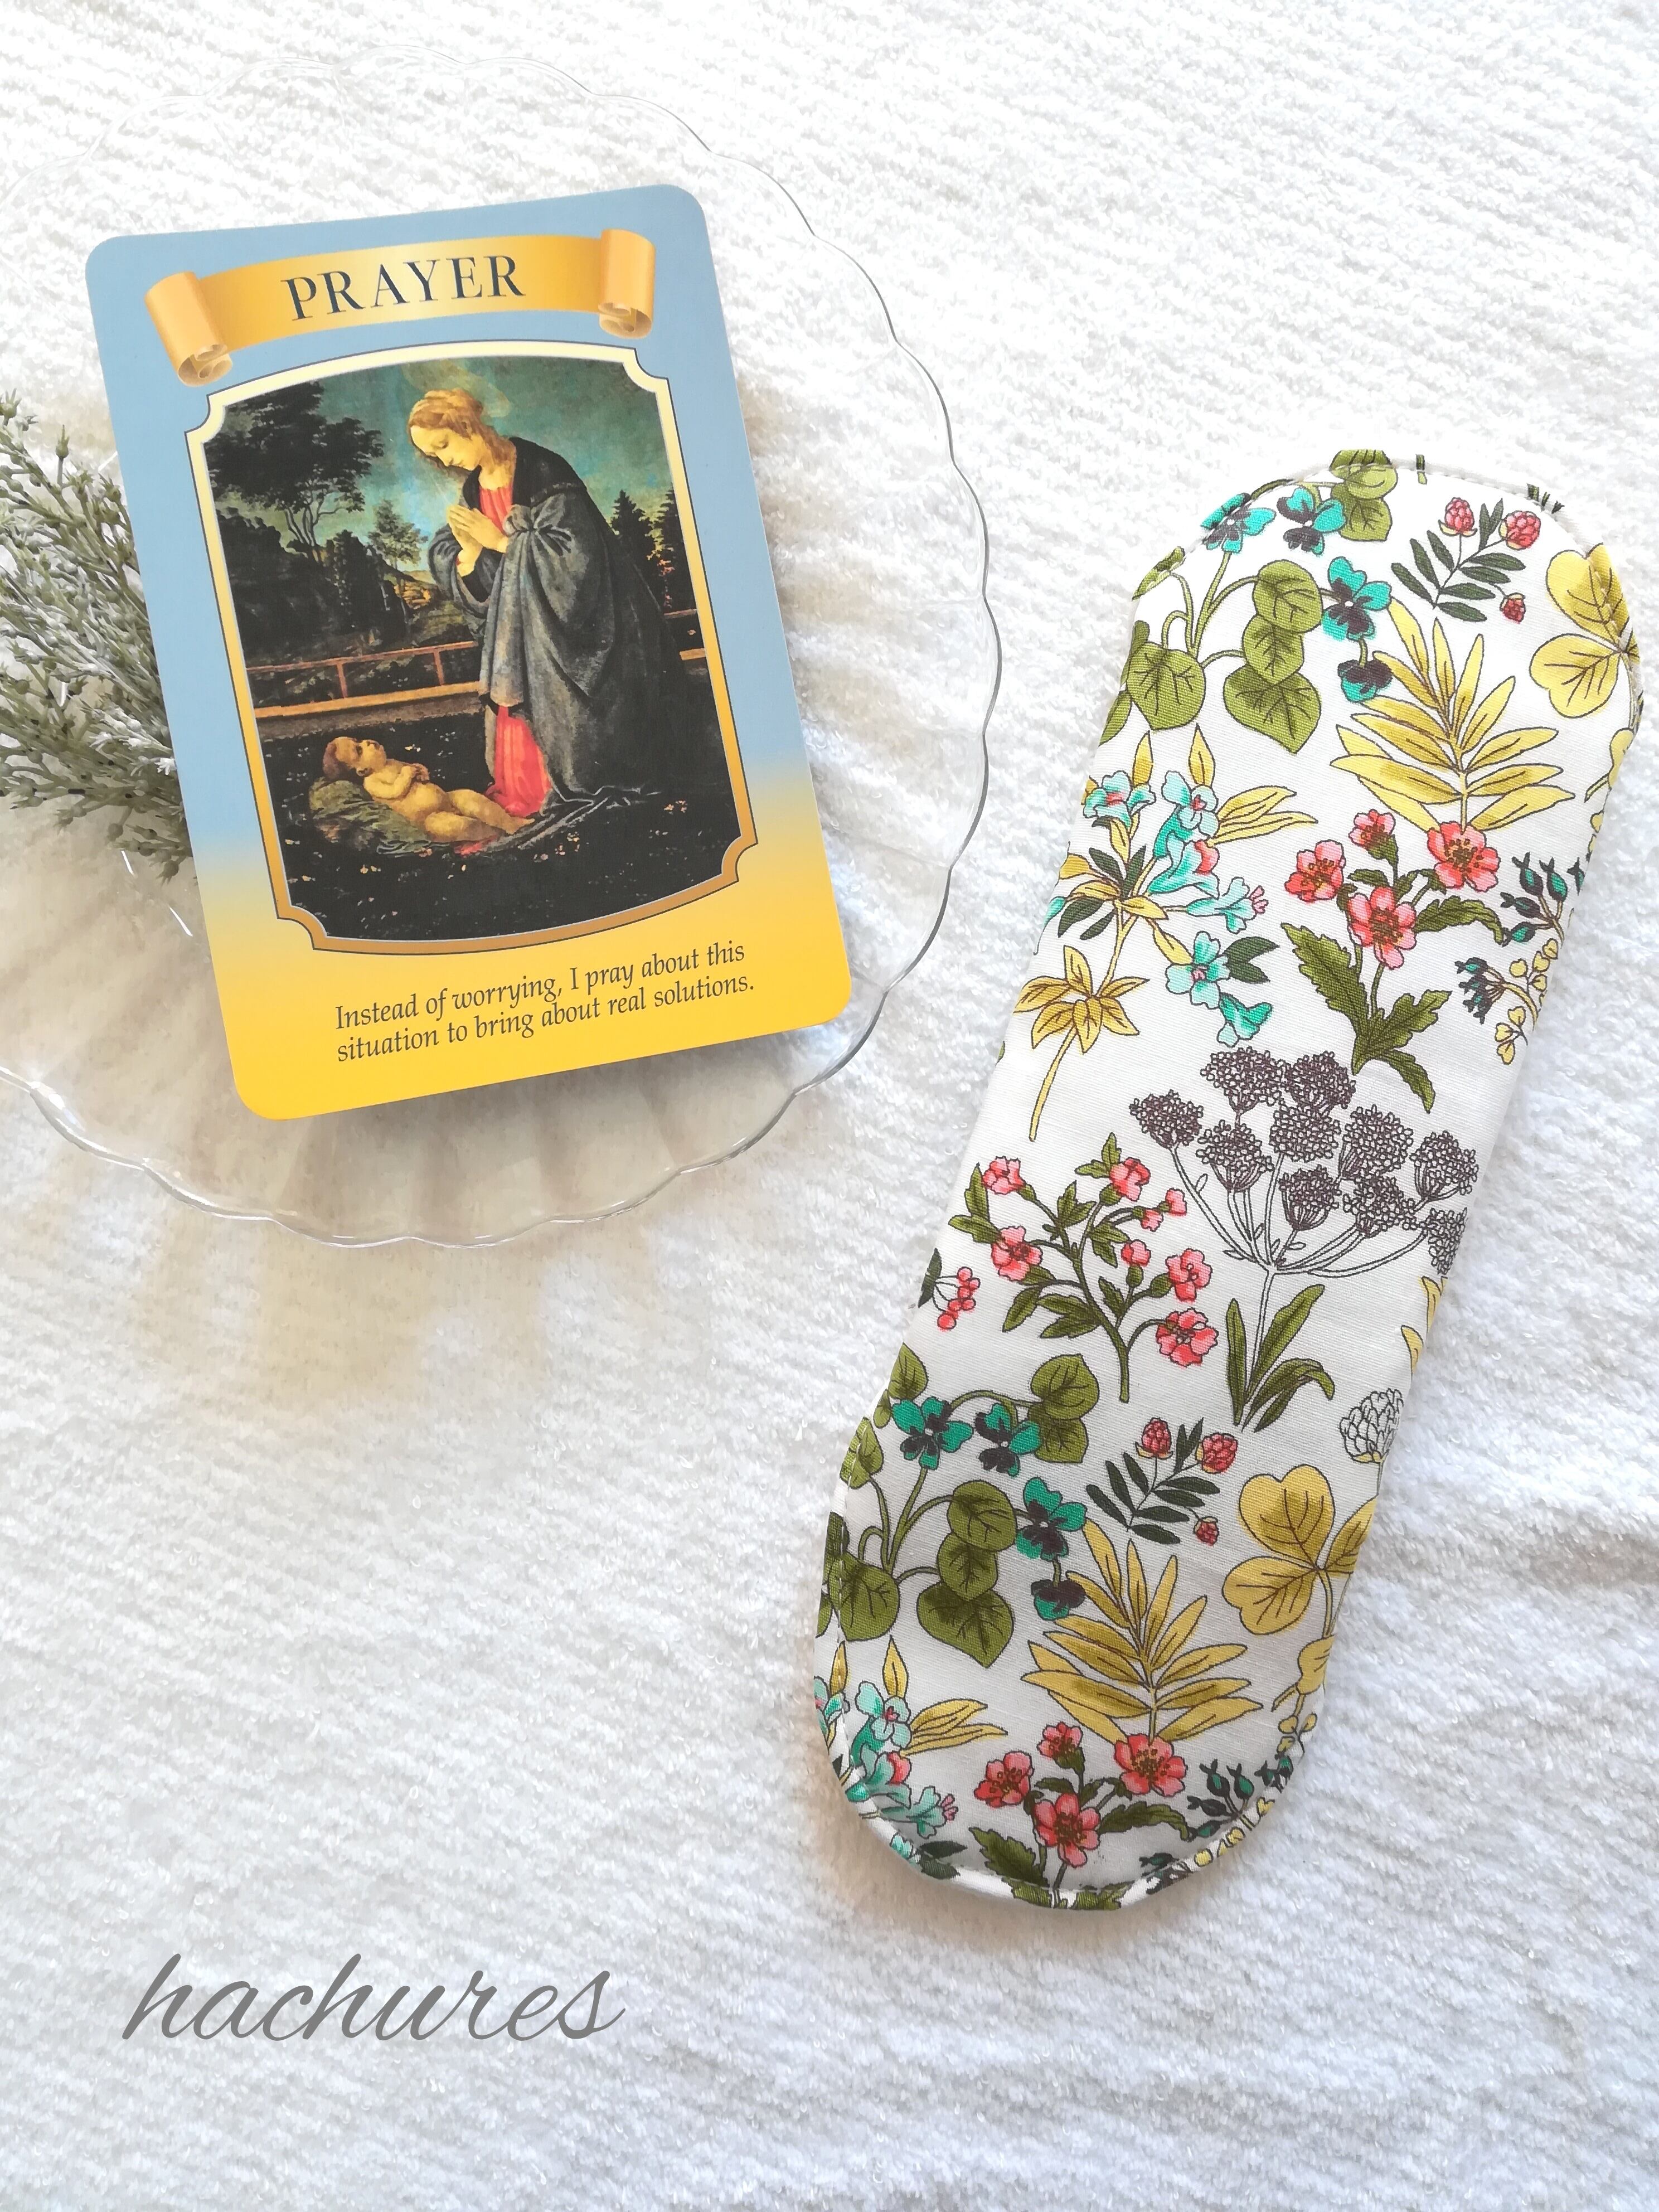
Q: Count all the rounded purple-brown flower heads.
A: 10